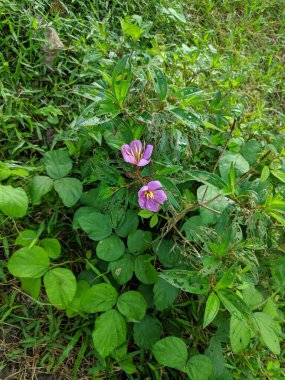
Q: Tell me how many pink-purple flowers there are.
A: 2